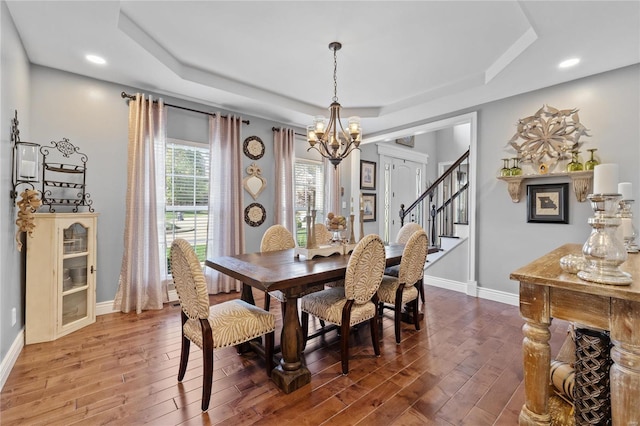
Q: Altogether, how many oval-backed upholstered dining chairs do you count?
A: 6